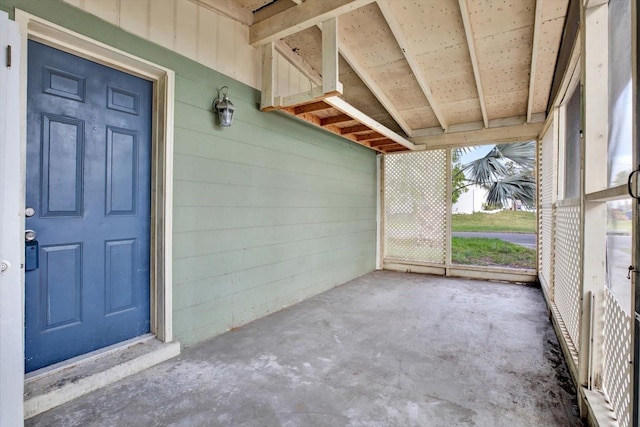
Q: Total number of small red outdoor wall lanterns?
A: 0